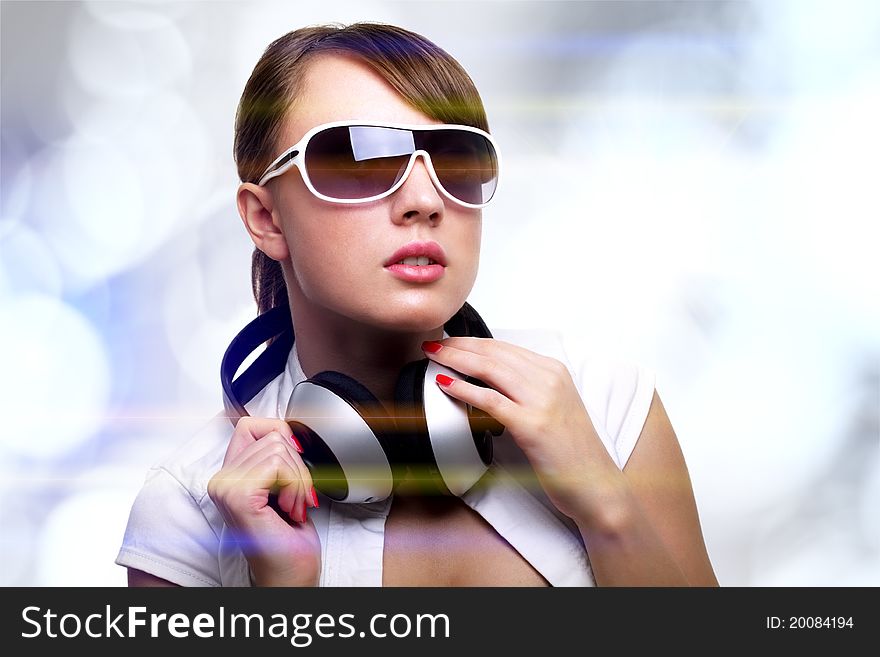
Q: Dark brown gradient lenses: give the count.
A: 2